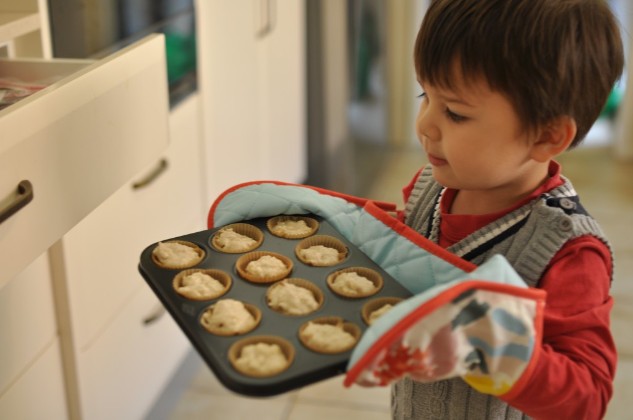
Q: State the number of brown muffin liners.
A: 12